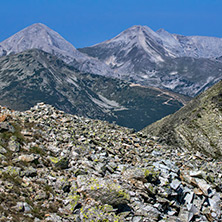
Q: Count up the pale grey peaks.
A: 2